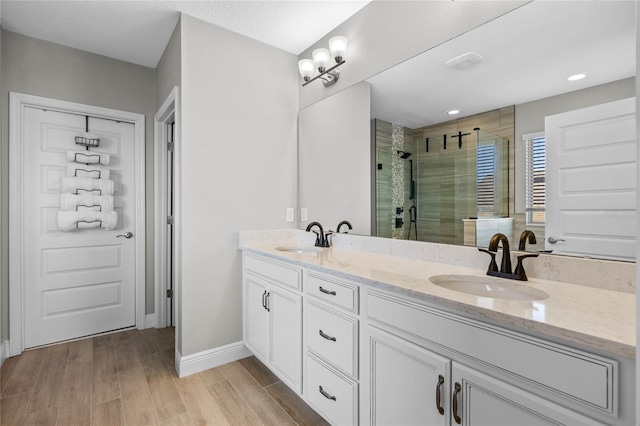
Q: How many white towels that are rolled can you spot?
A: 5